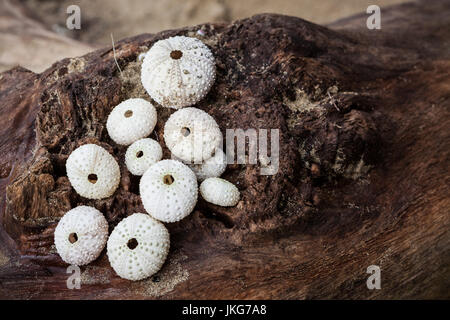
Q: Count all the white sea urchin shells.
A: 10